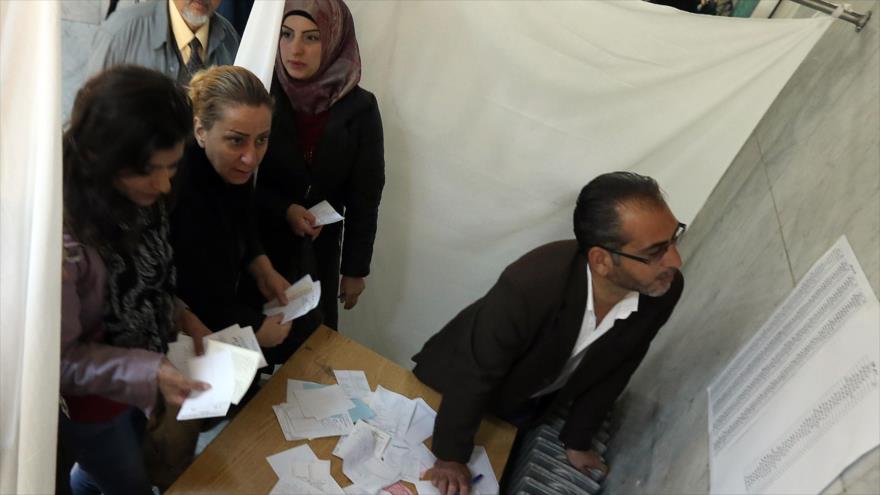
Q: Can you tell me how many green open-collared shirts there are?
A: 0